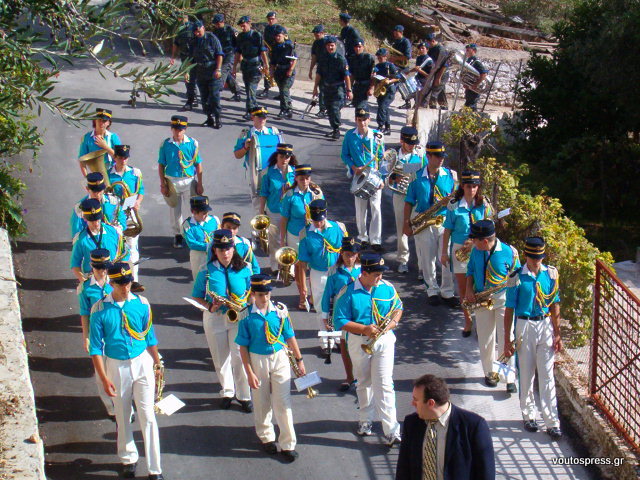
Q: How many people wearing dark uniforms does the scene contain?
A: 15